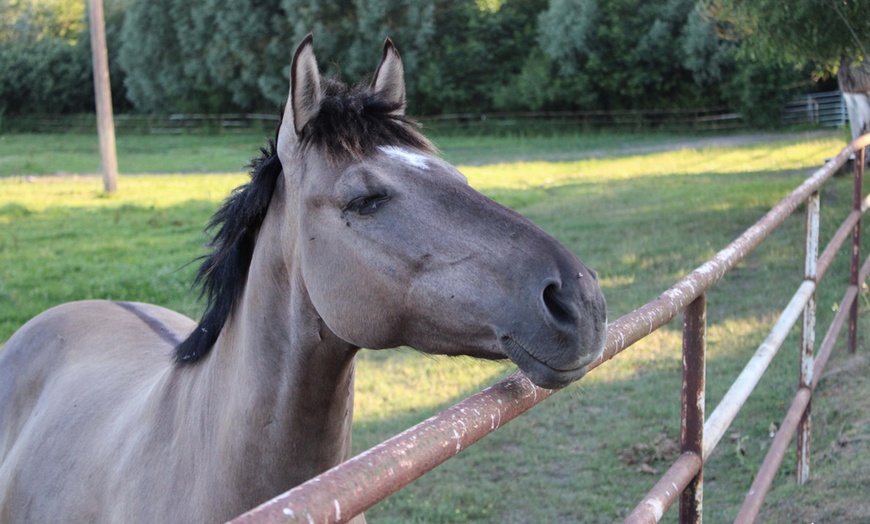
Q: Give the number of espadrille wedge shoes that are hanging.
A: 0